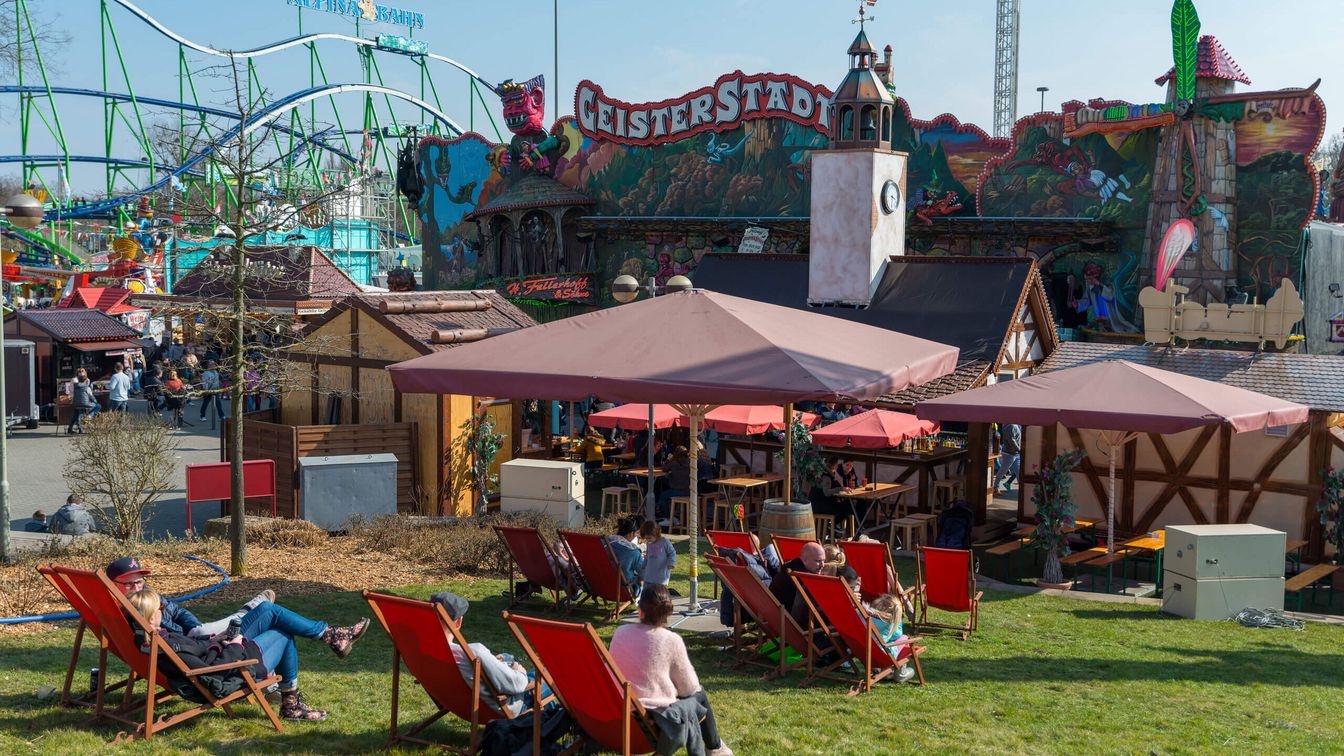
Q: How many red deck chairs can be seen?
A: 13